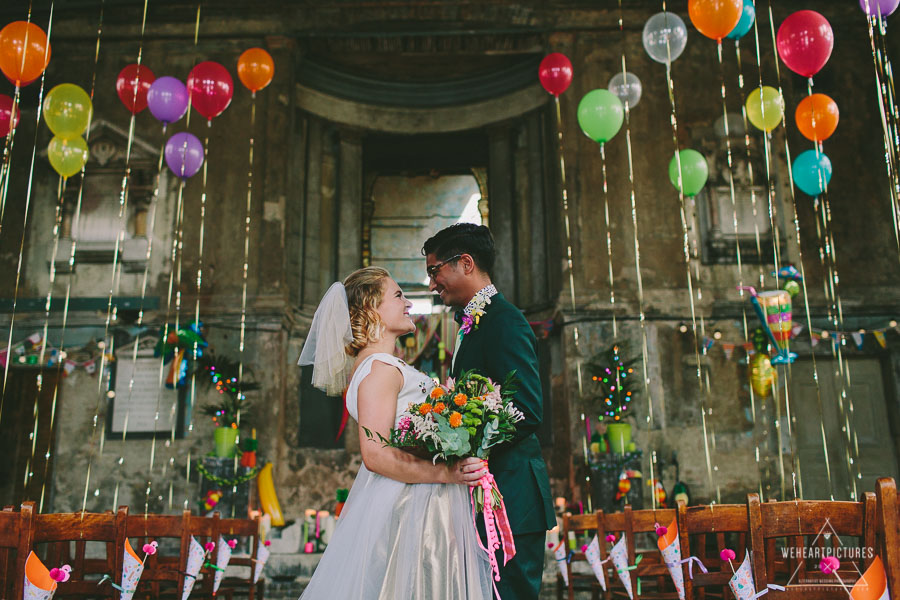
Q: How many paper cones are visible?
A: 11